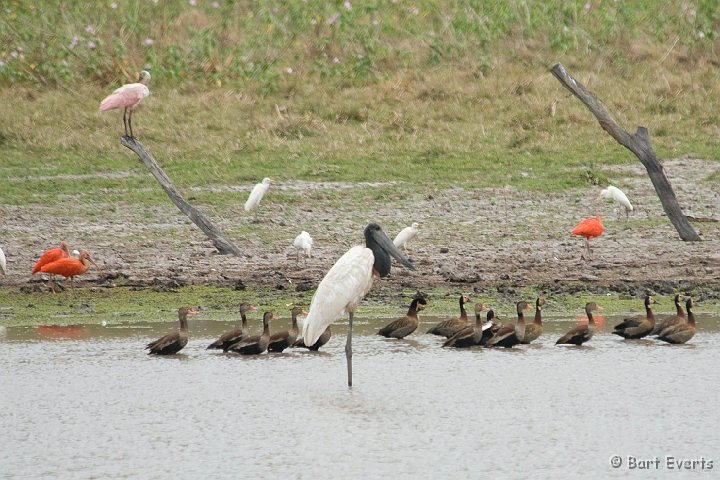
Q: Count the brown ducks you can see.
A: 15